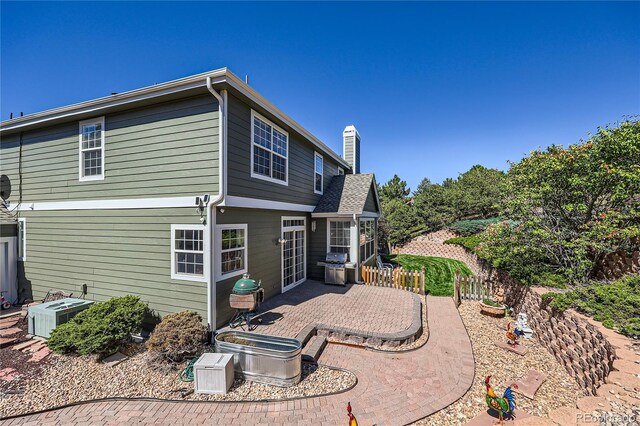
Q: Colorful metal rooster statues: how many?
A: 3